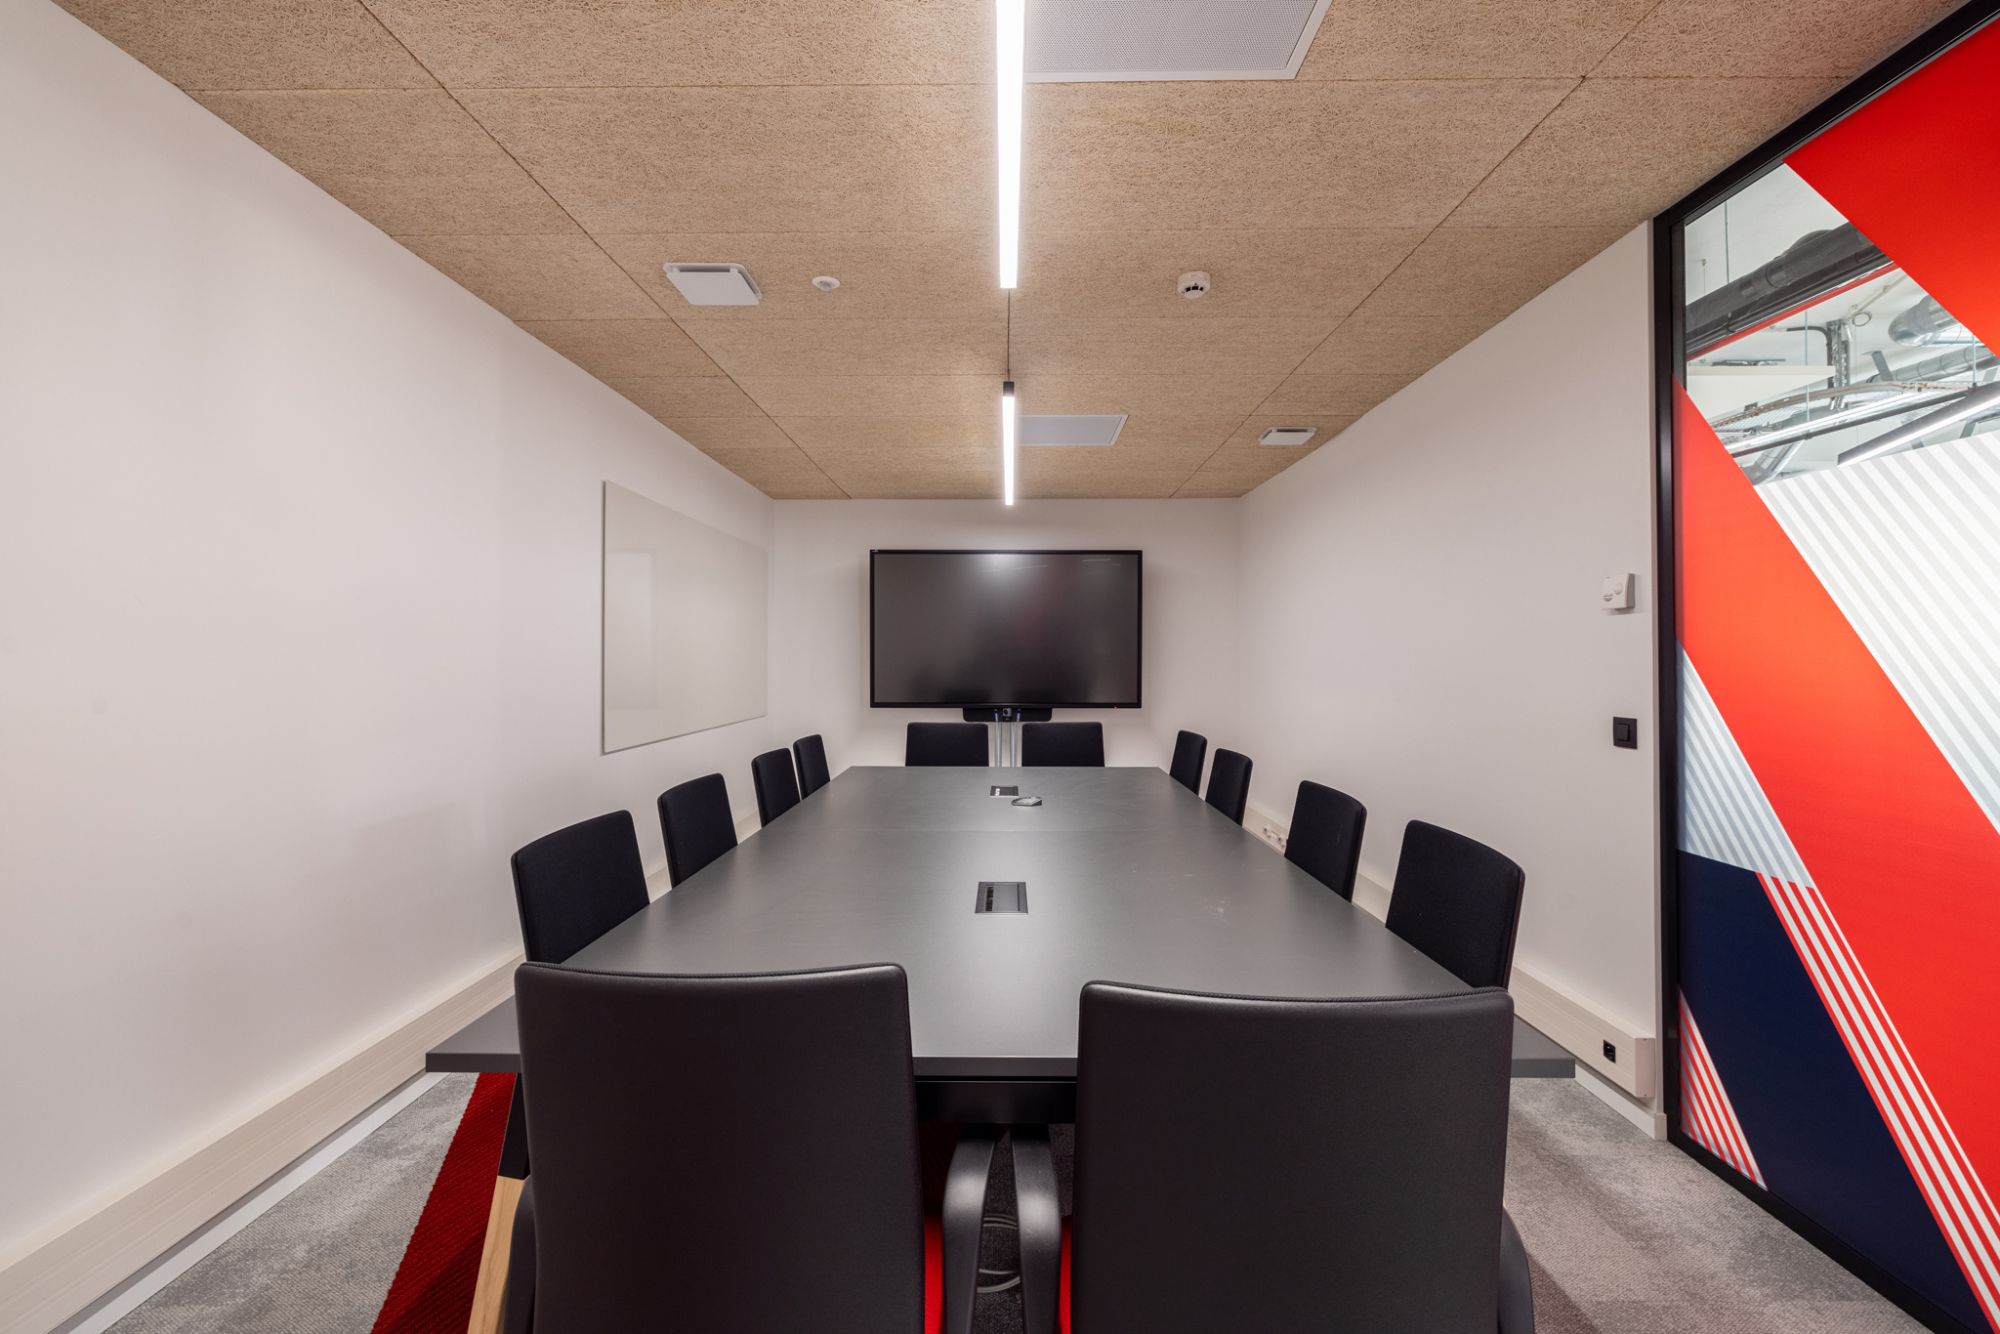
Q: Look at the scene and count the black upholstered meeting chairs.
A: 12